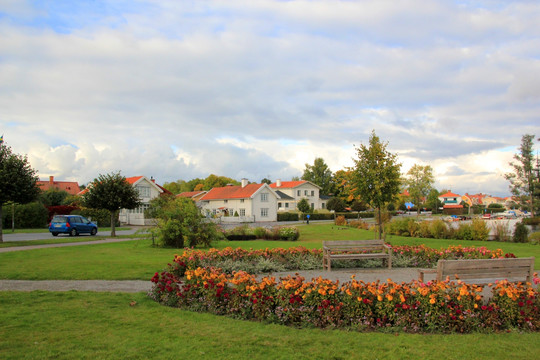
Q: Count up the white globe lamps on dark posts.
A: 0